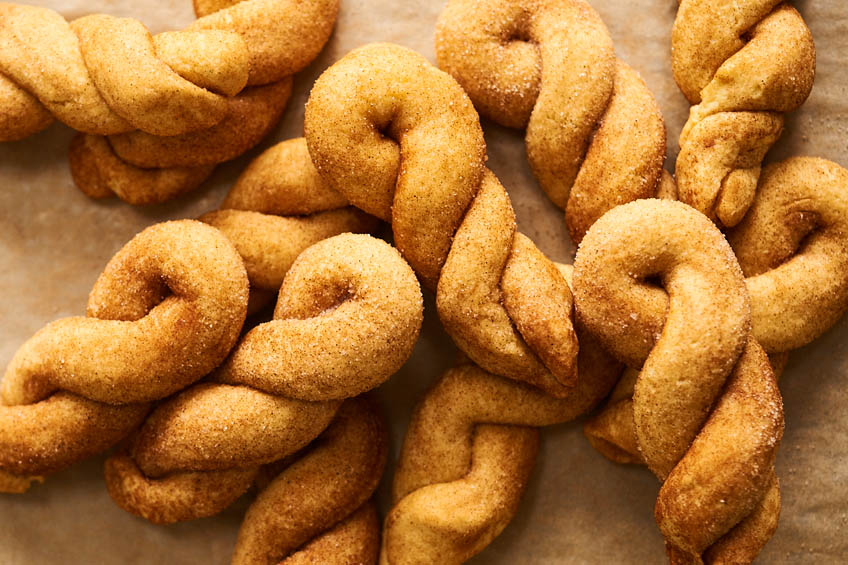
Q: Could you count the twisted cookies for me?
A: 12